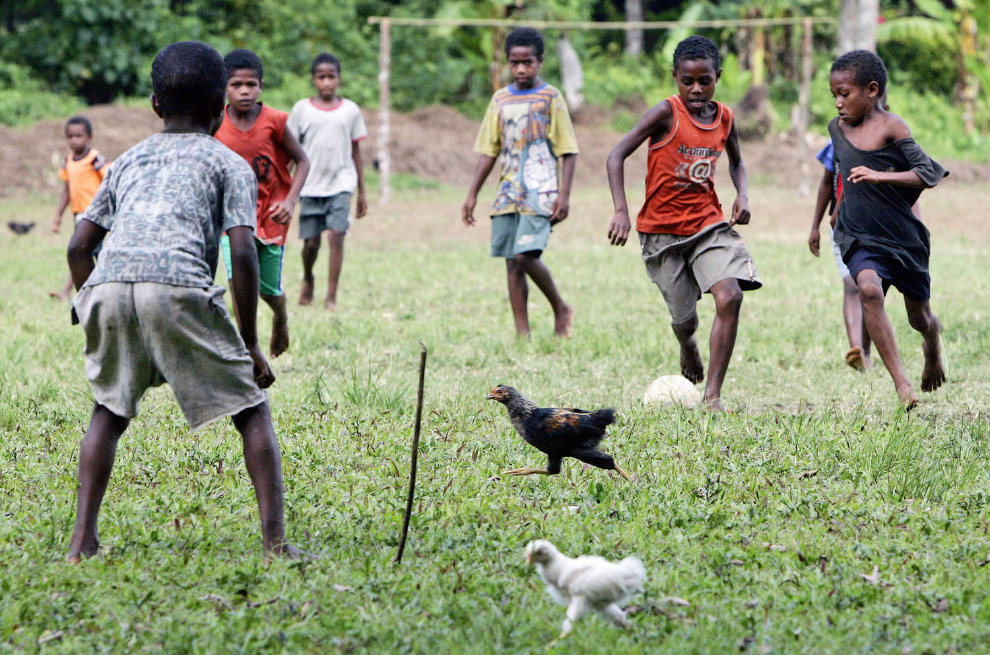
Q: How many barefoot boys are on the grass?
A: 8